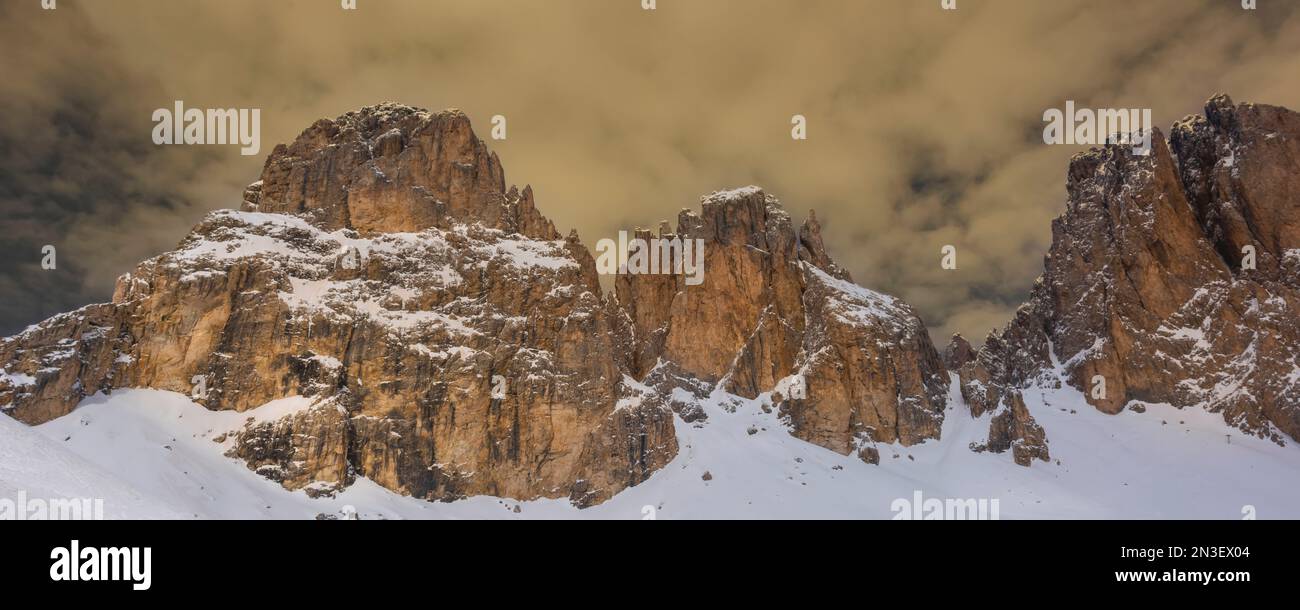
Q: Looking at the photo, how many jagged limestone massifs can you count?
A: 3